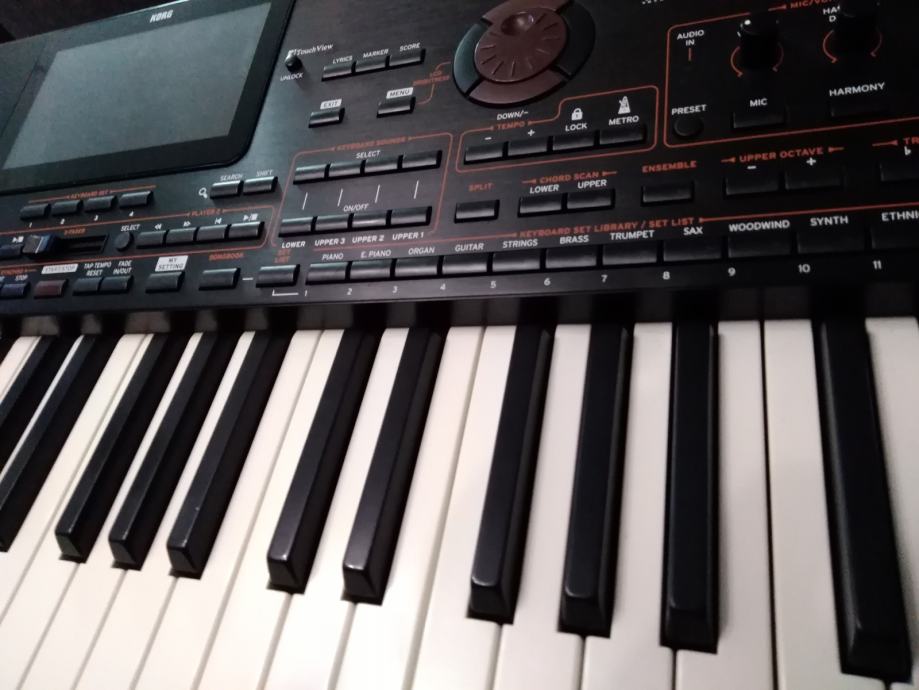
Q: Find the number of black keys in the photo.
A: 11